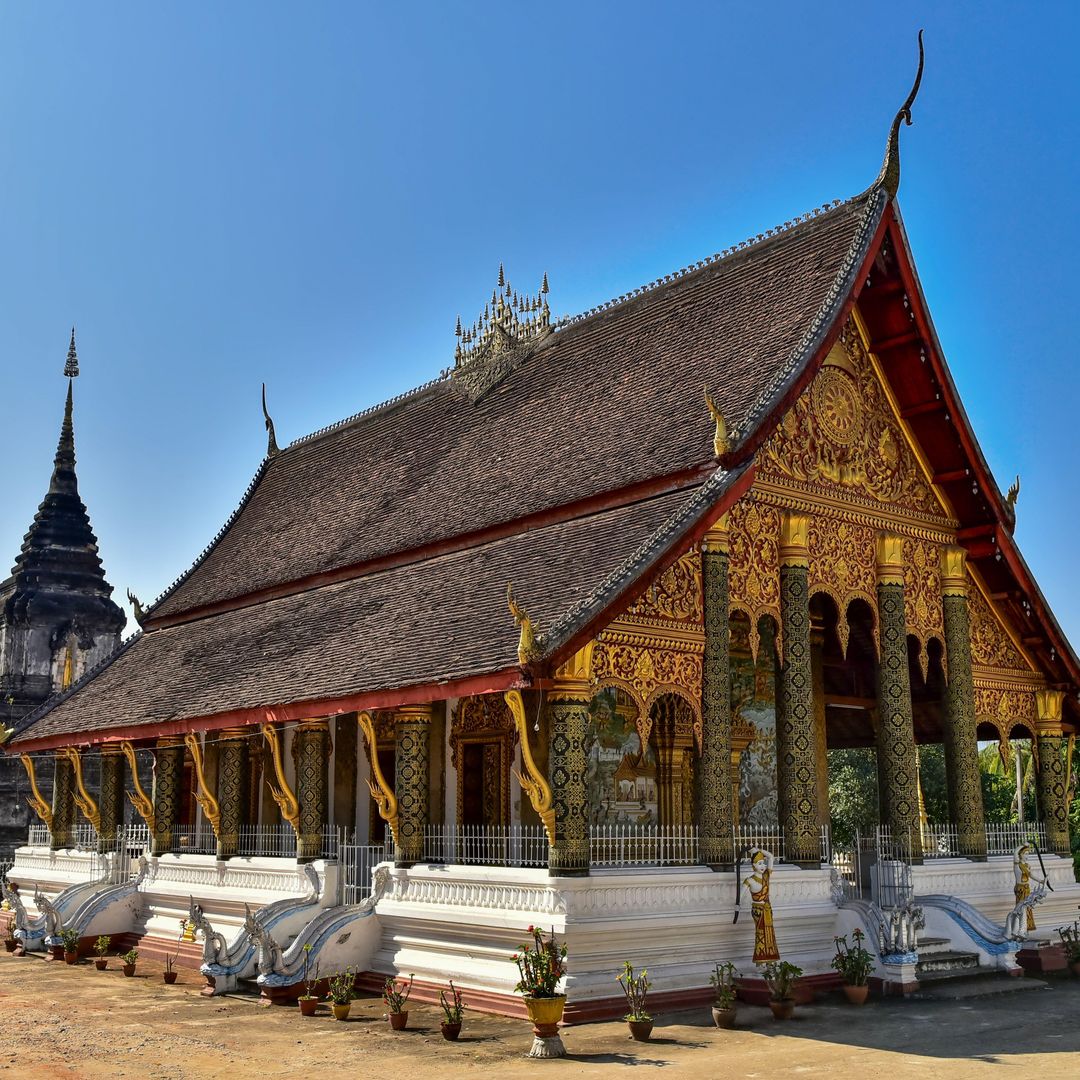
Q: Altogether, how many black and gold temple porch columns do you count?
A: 12